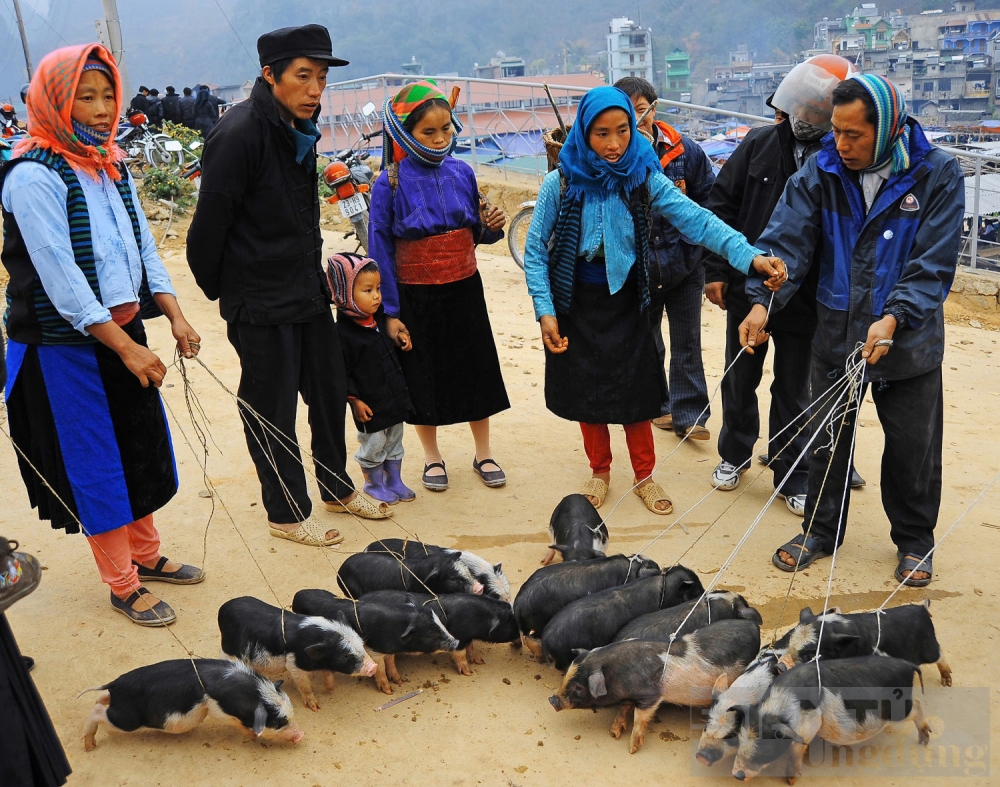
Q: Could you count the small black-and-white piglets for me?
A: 14